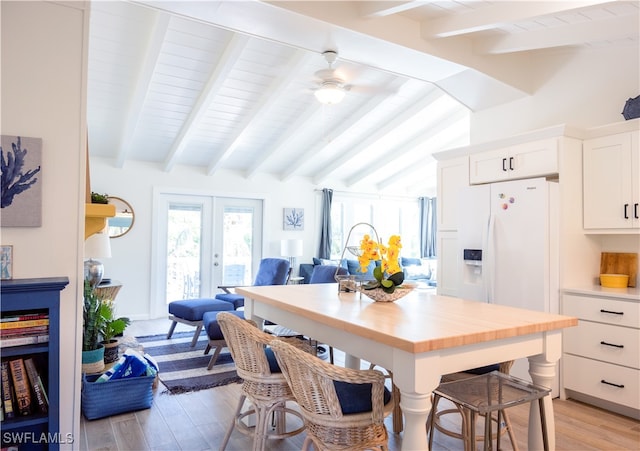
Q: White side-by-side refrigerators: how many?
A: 1